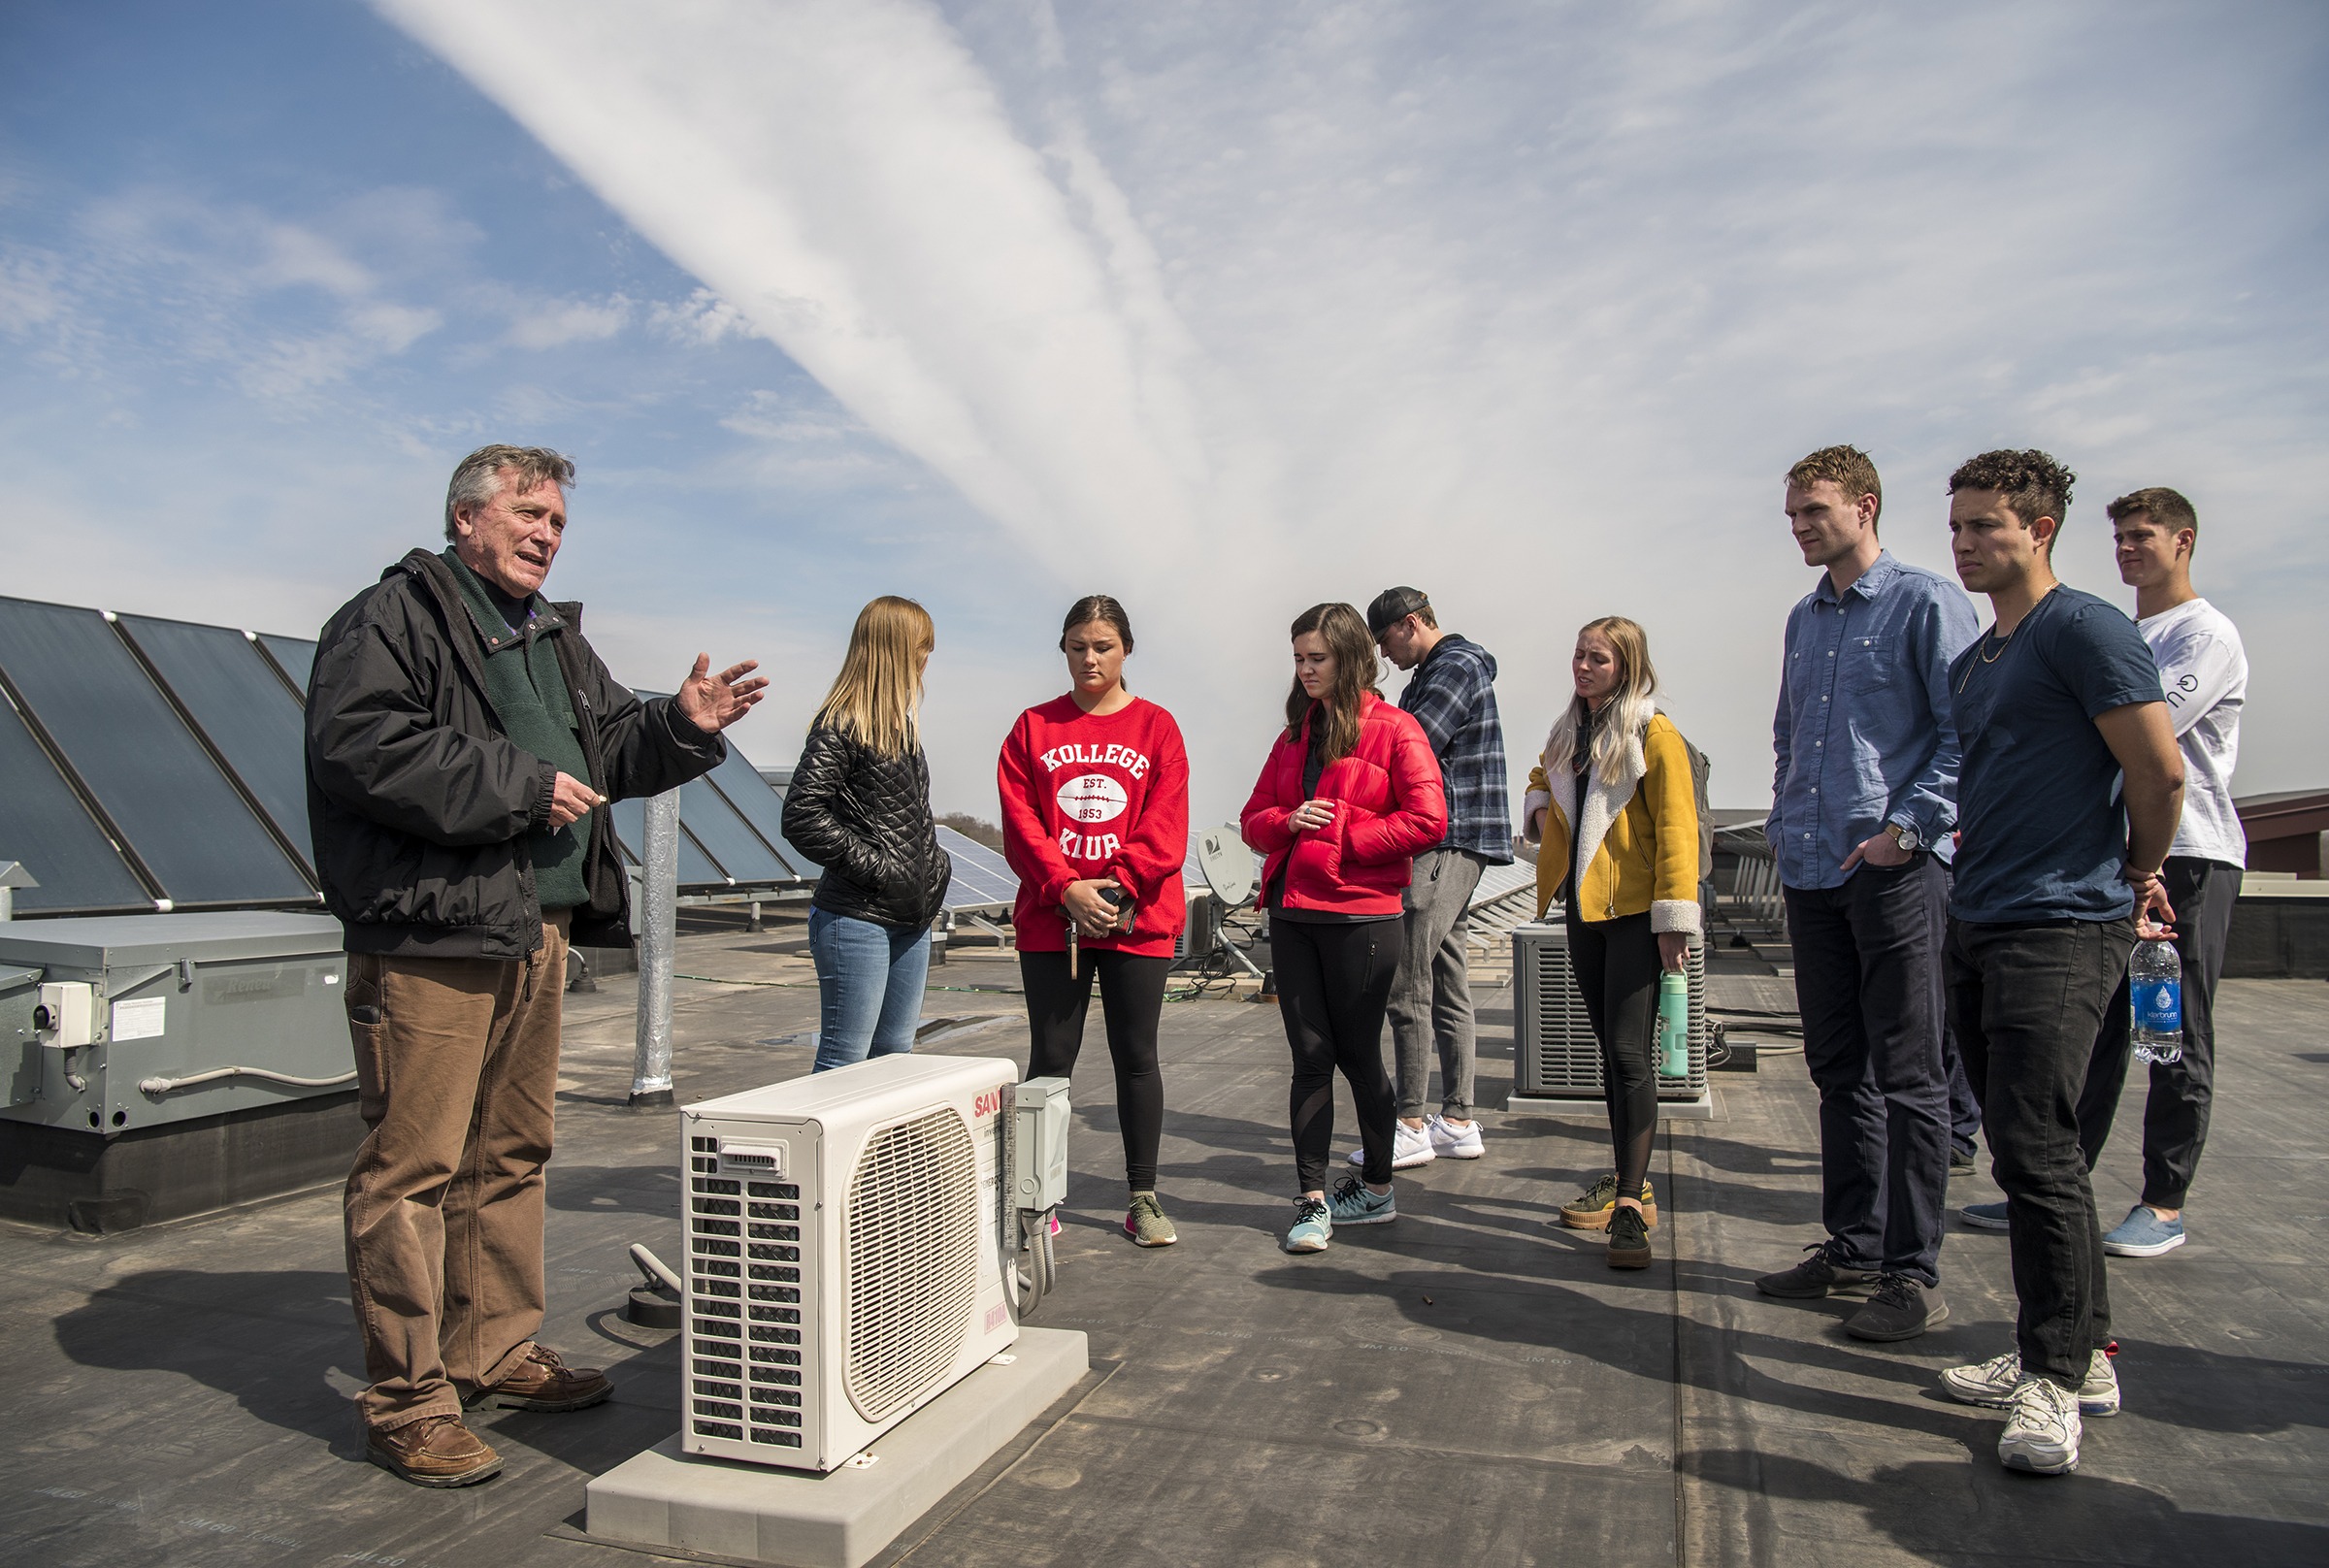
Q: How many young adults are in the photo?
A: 8